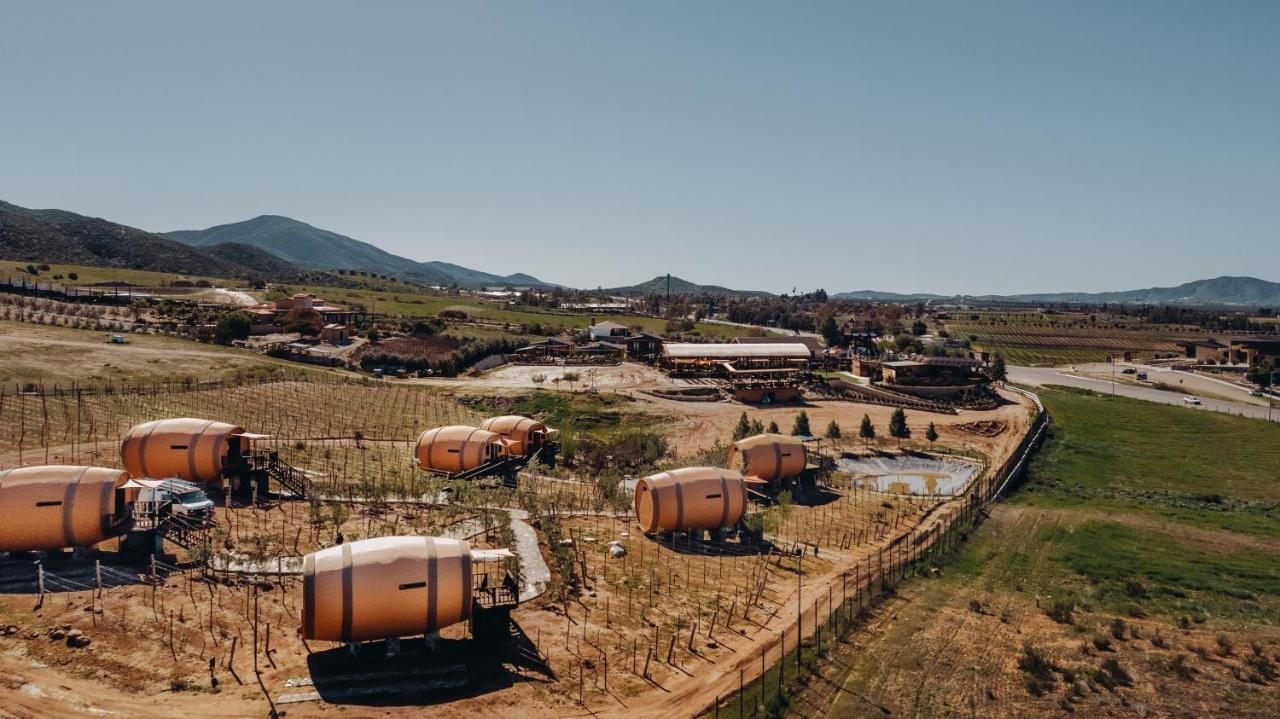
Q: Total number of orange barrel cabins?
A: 7